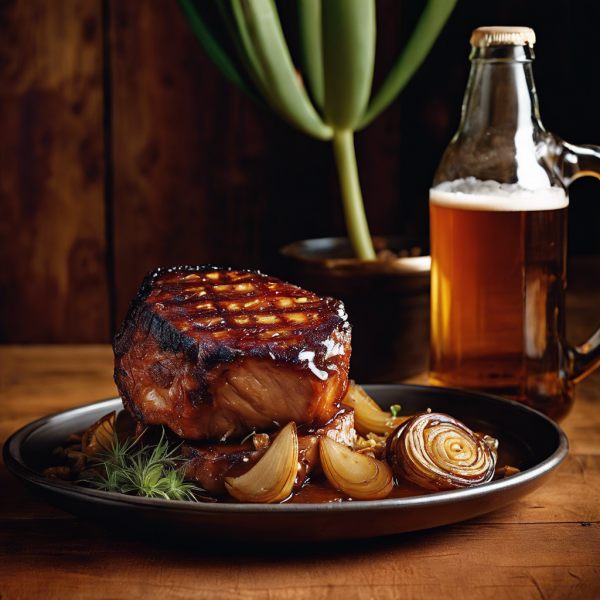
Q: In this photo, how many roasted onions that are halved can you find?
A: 1